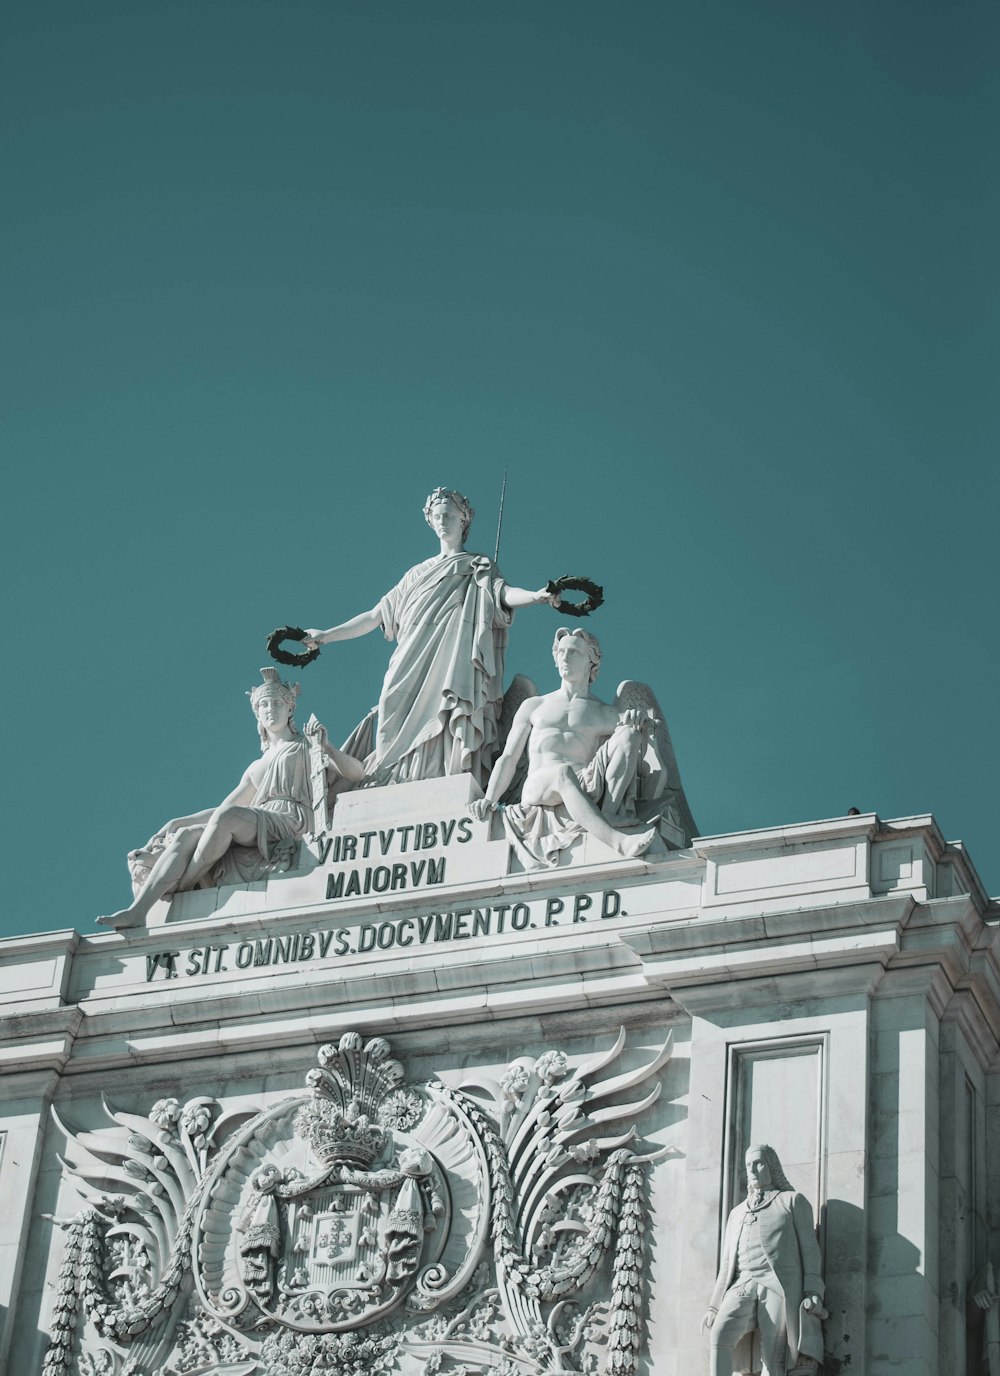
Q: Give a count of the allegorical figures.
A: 3